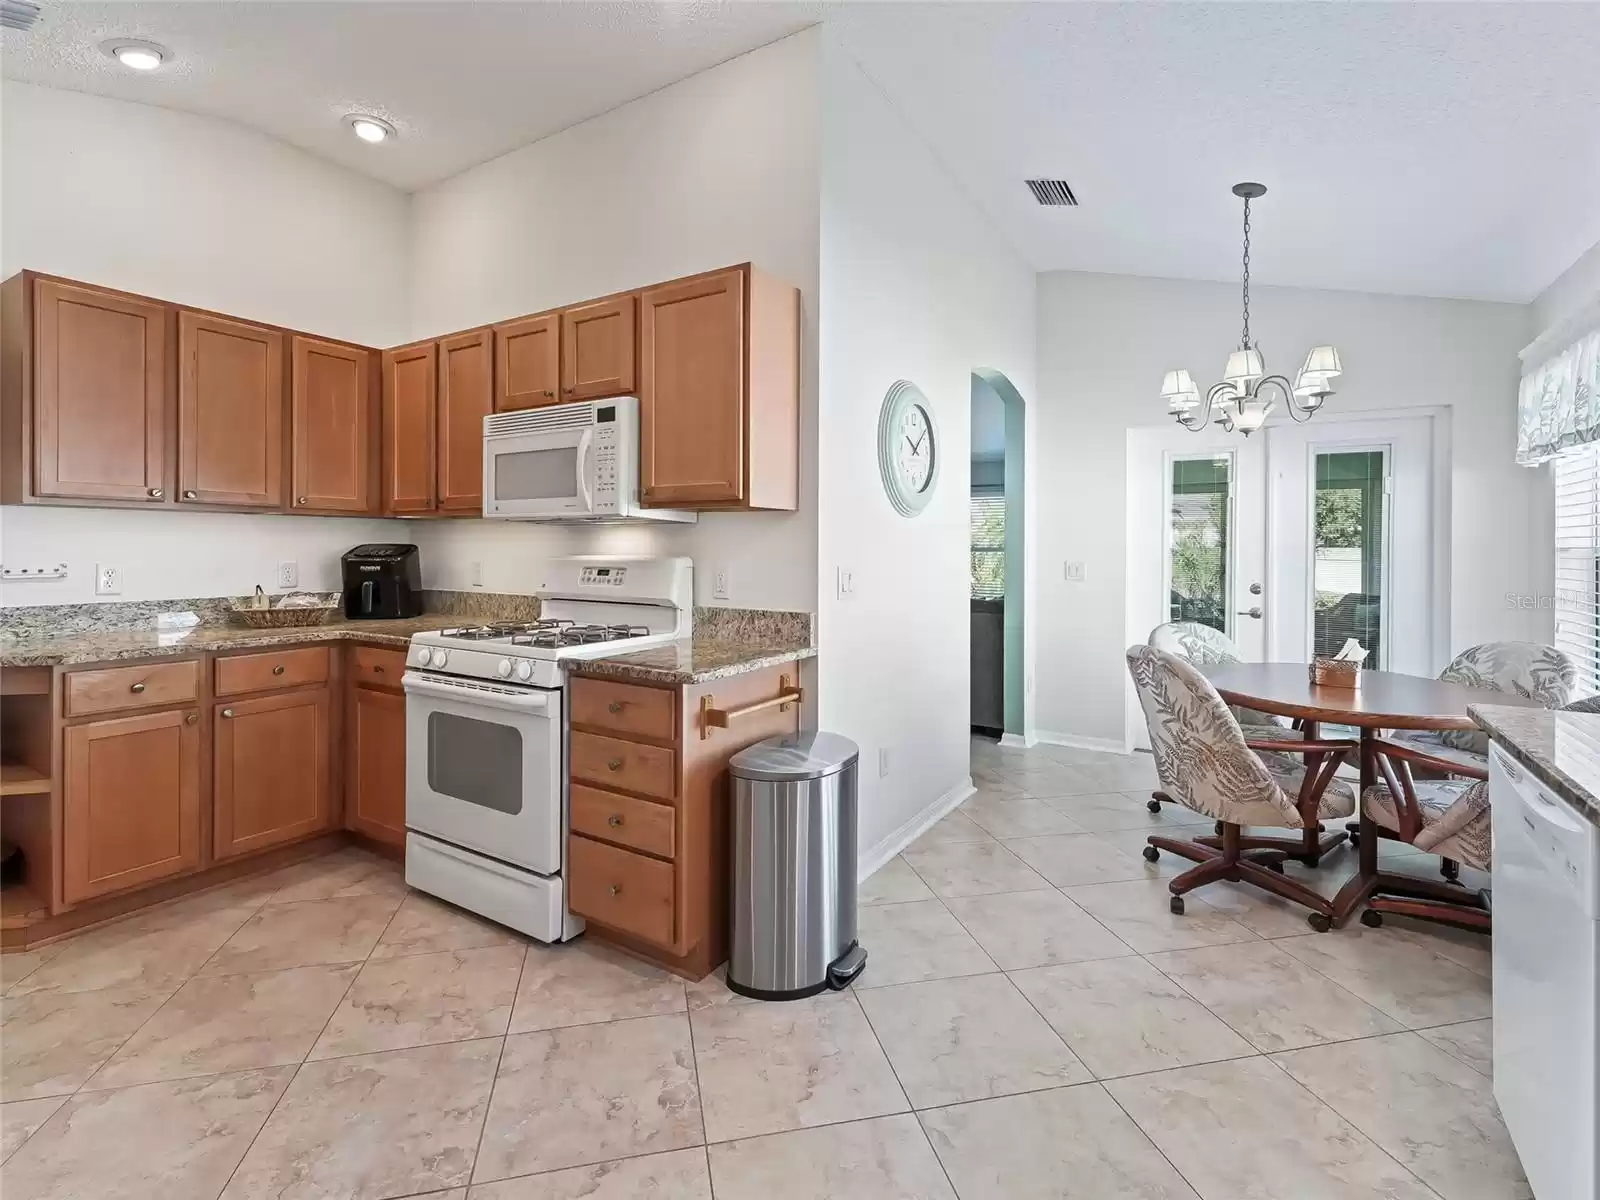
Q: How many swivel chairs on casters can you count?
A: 4